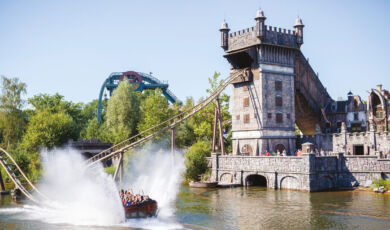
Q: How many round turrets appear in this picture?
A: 3